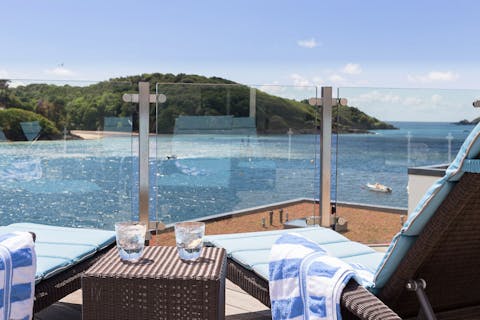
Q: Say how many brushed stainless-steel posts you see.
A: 2